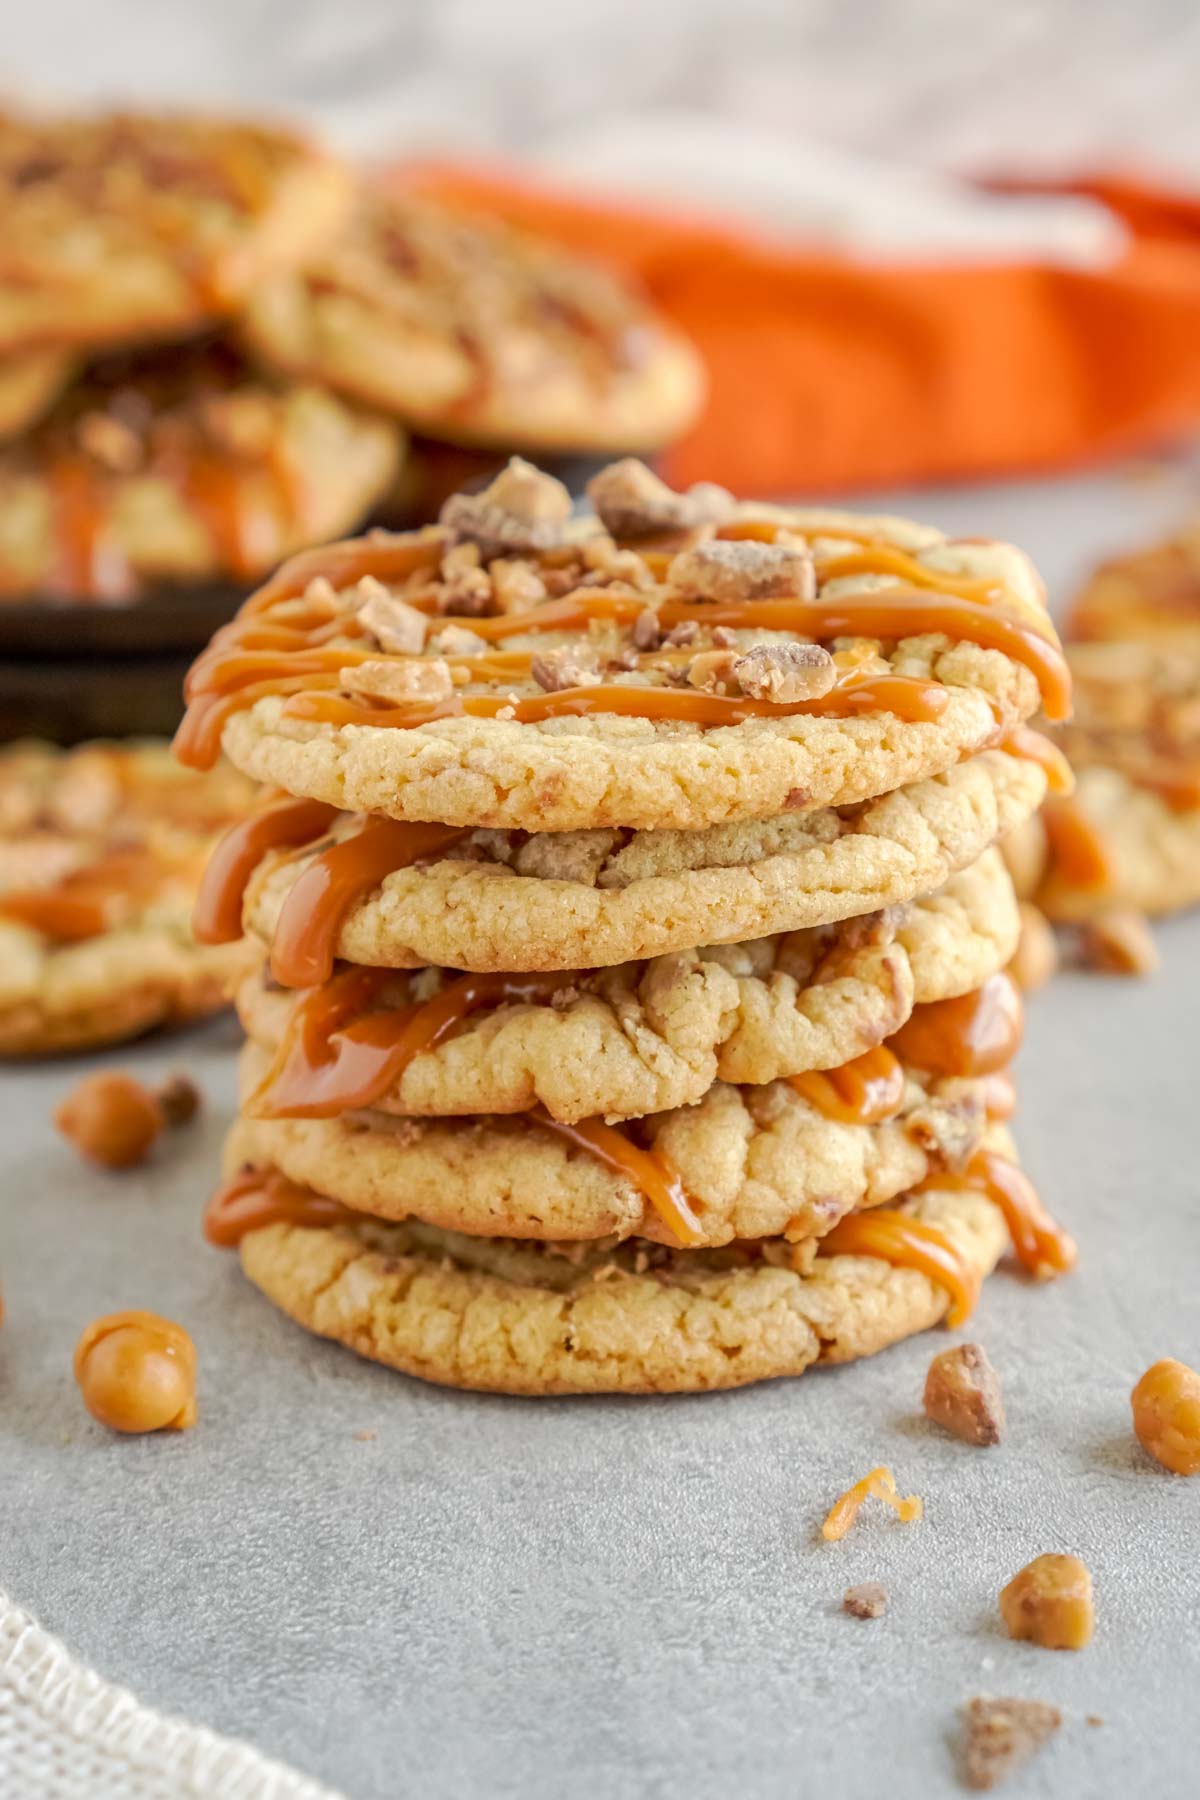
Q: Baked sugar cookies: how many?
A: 12